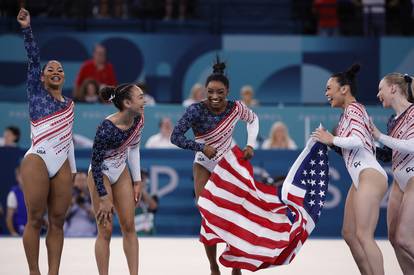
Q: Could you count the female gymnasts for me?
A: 5